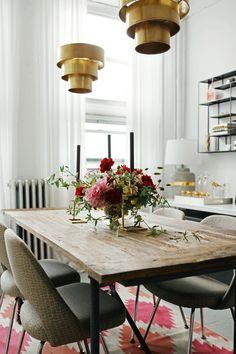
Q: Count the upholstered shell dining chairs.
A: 4